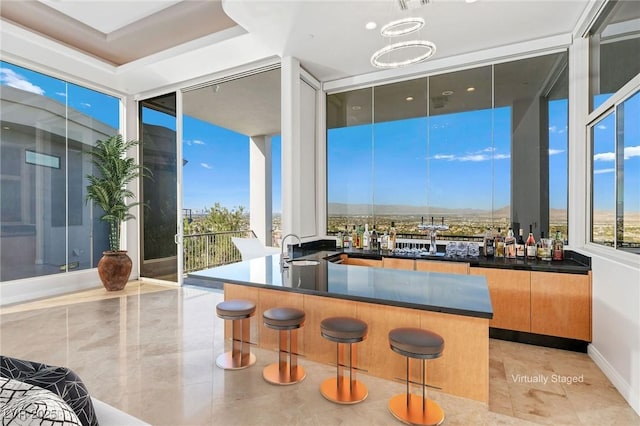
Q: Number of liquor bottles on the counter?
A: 15